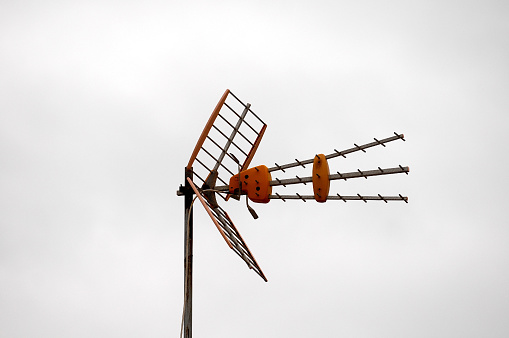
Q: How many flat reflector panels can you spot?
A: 2